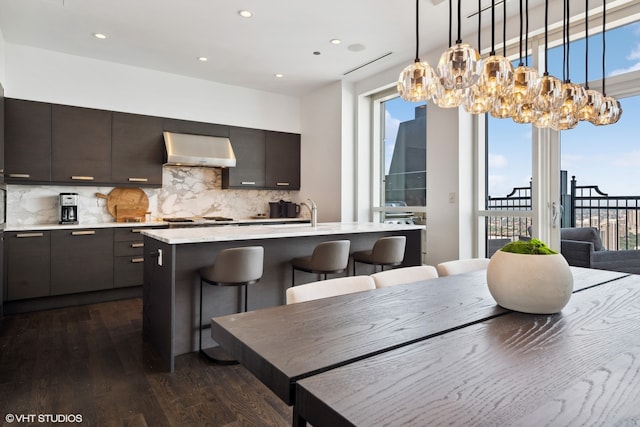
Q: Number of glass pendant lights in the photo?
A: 14